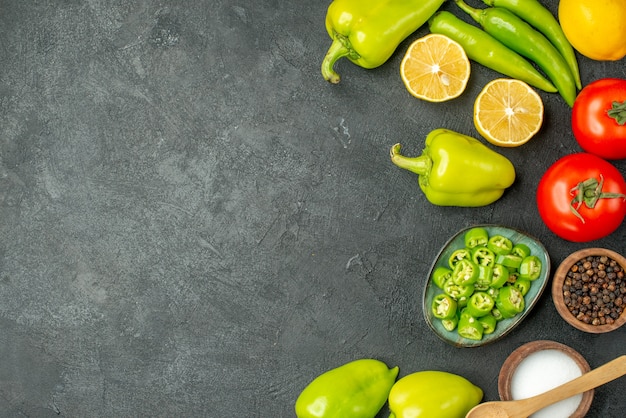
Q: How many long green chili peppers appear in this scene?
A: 3